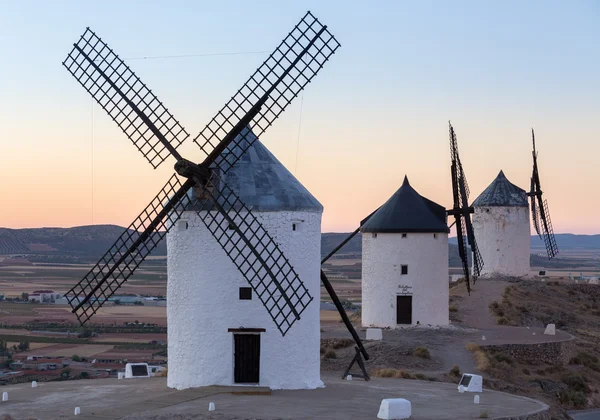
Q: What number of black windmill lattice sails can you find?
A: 12